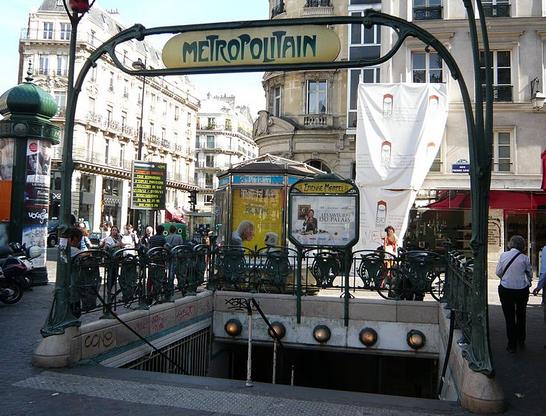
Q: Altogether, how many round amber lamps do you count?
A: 5